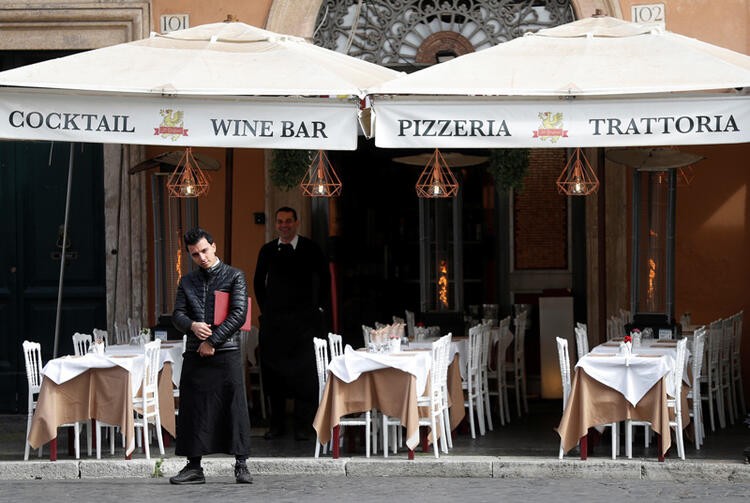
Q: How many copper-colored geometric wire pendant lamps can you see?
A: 4